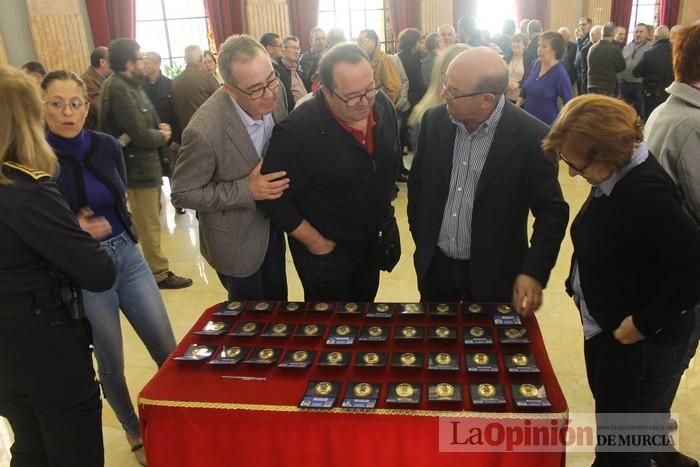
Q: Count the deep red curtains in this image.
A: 8